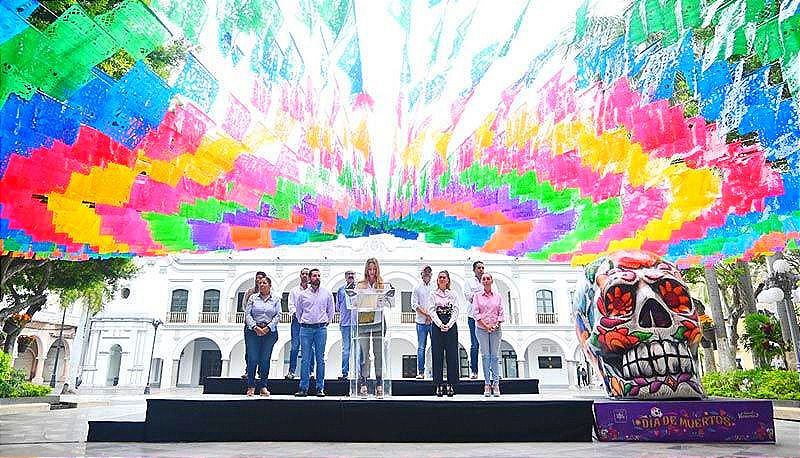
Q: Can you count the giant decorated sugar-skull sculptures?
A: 1